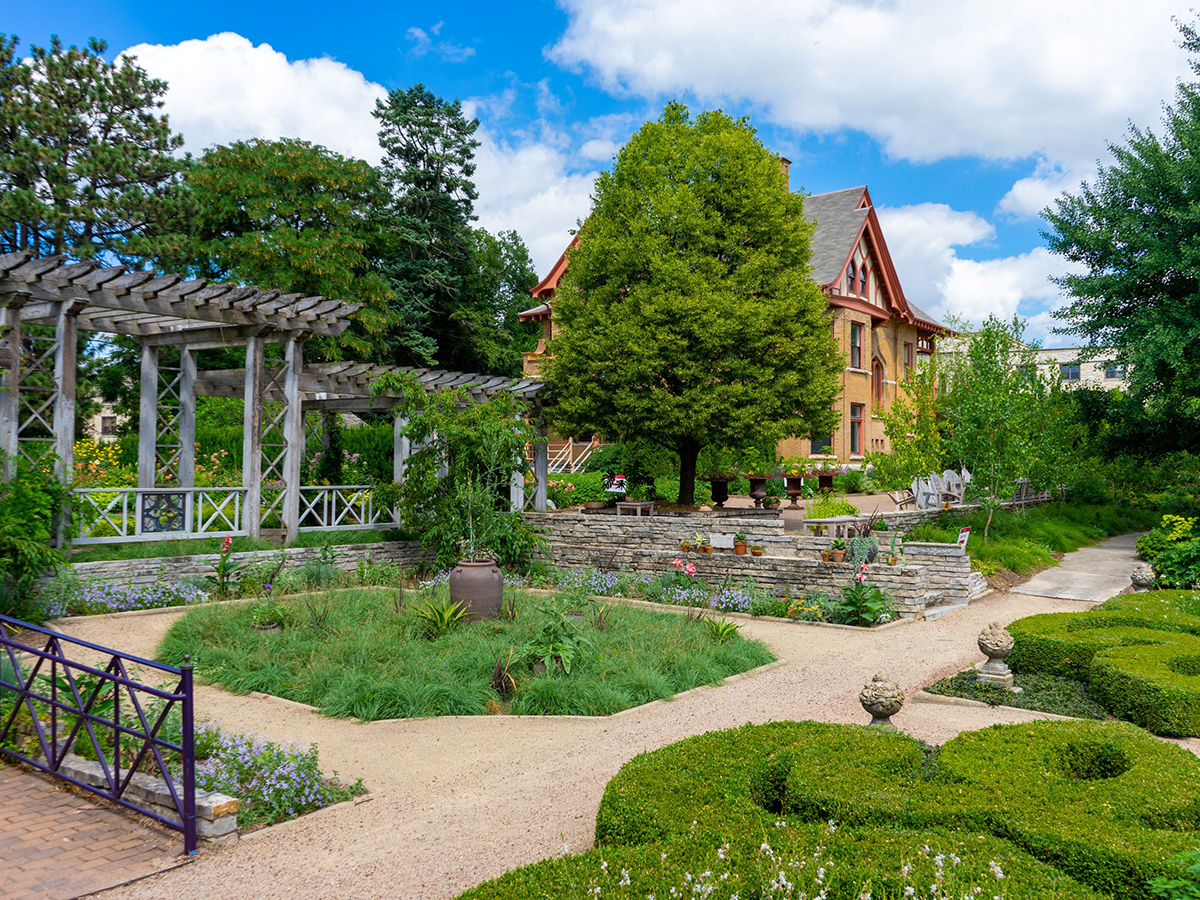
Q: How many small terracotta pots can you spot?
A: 8